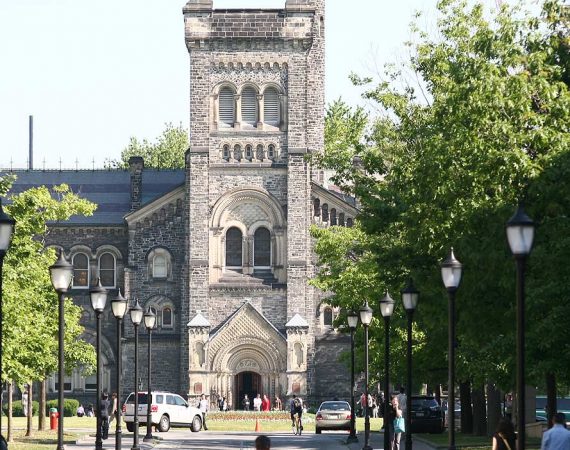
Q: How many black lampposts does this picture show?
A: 12